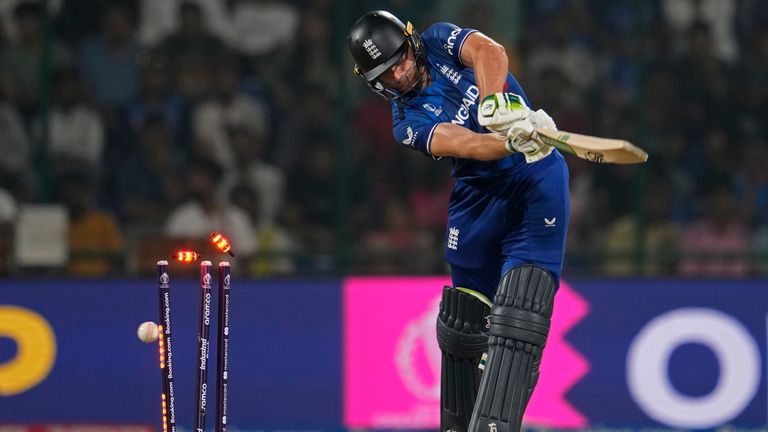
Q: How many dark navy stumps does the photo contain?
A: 3